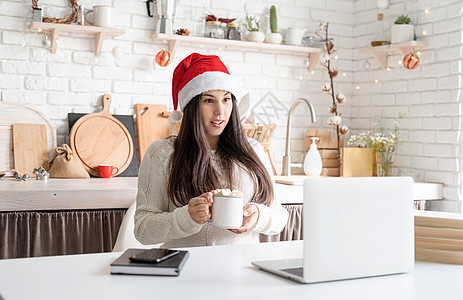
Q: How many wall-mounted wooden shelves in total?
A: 3